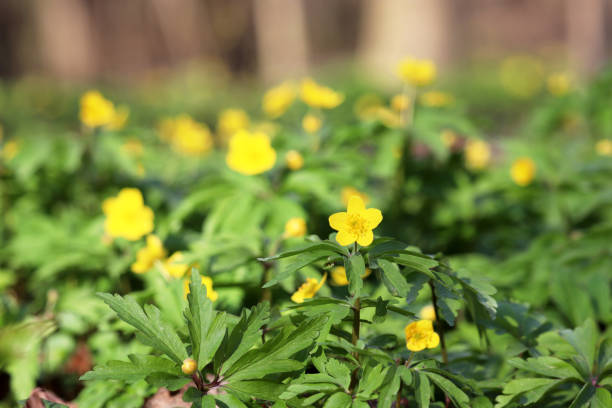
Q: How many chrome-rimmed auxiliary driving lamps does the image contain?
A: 0